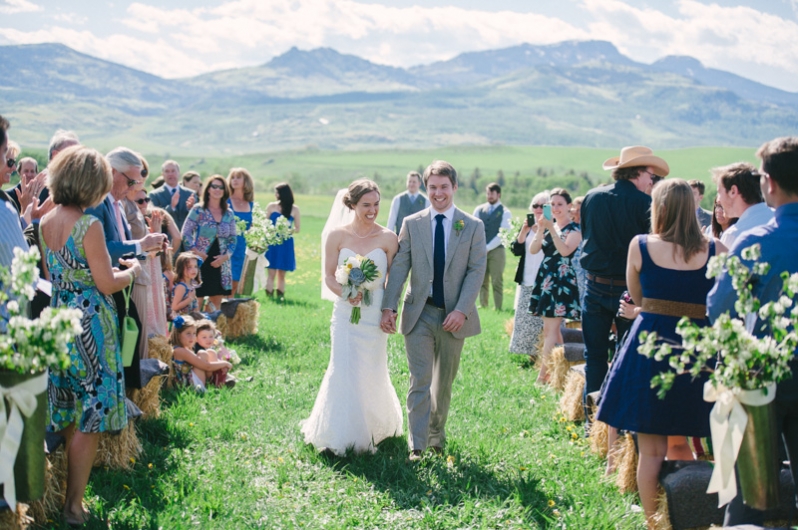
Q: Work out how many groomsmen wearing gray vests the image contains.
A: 2